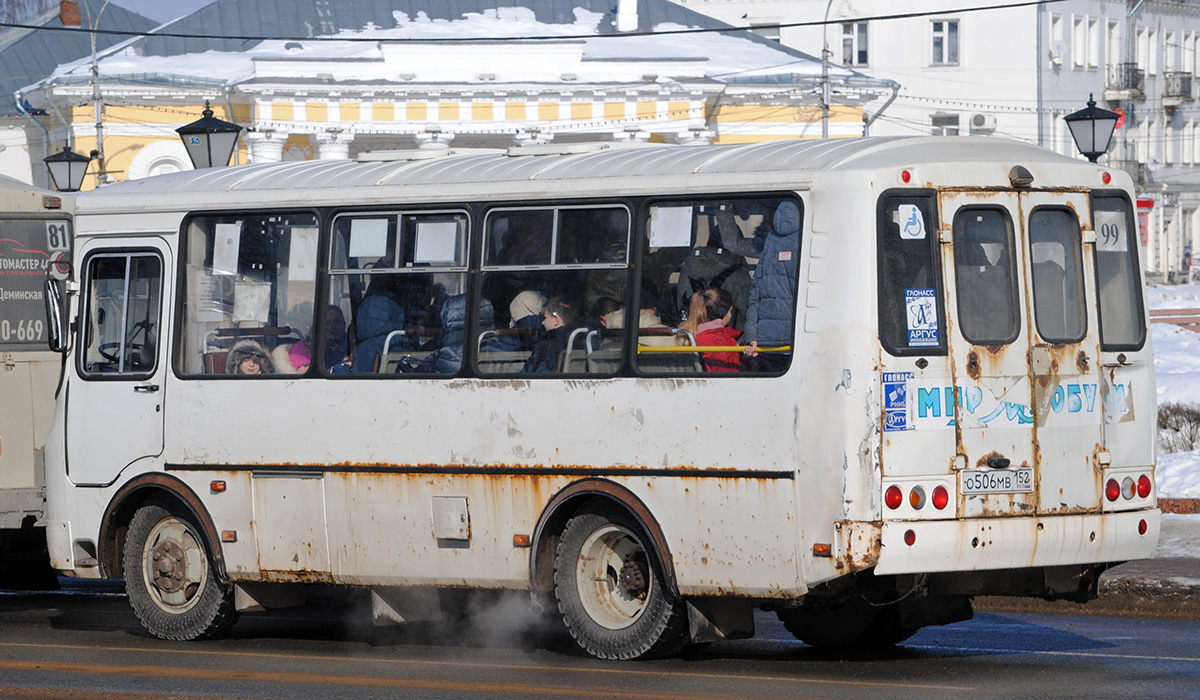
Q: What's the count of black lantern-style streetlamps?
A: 3